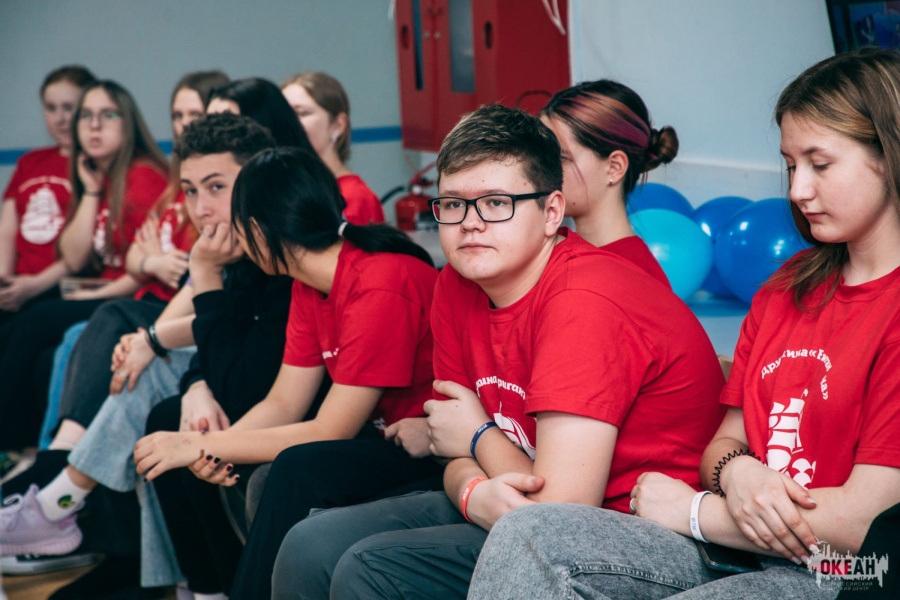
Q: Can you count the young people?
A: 10